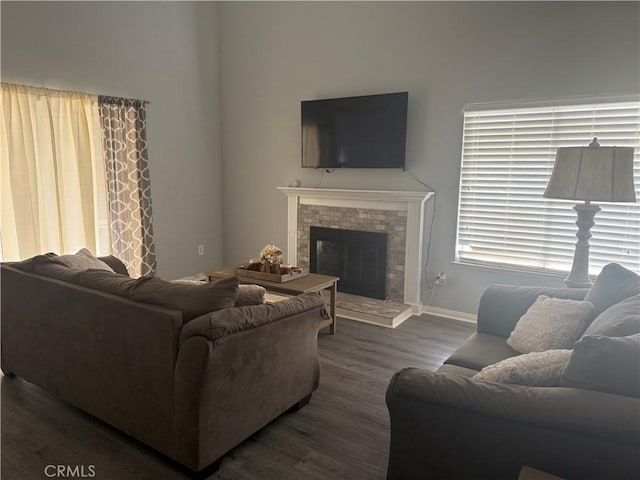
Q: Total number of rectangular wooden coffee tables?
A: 1